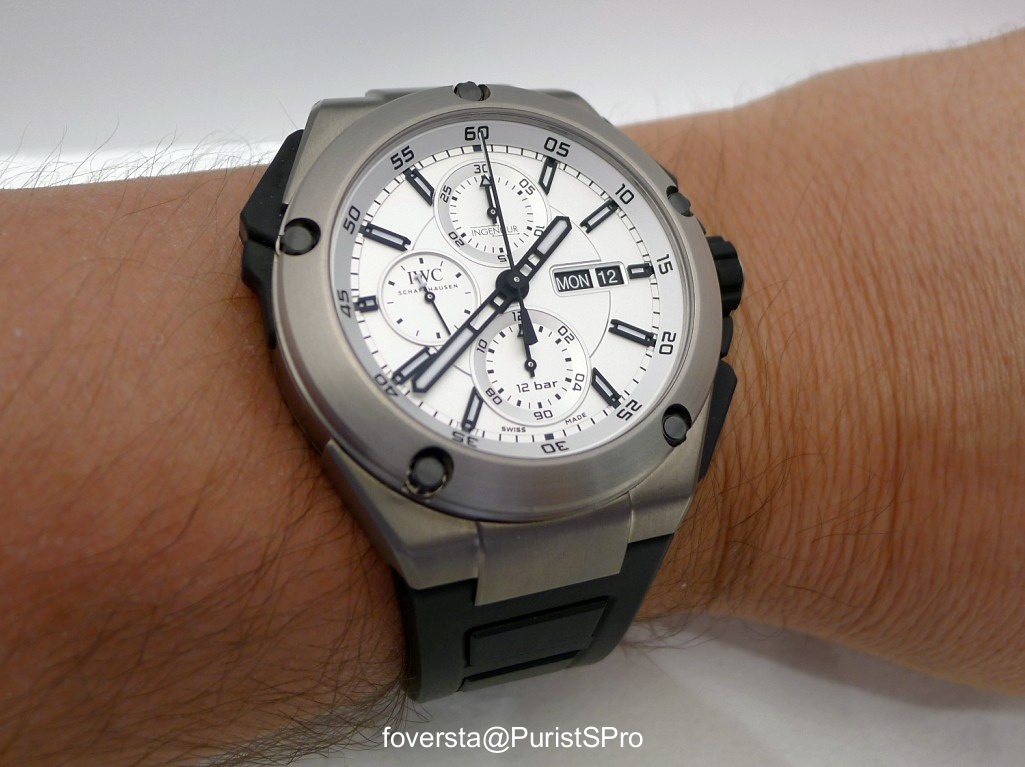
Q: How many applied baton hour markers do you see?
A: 10